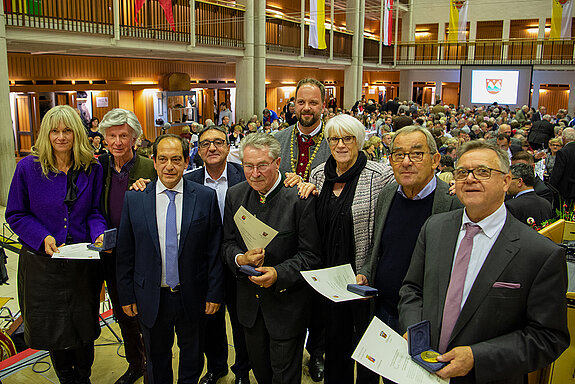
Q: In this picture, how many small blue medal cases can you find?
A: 4